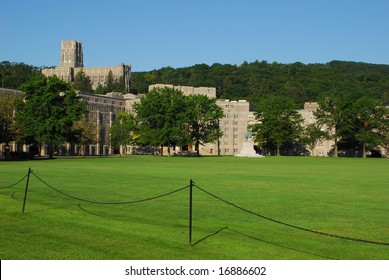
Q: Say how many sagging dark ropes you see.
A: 3